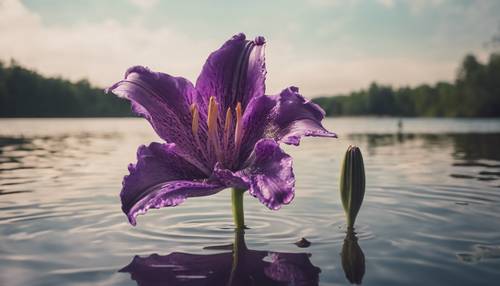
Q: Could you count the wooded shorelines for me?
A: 2